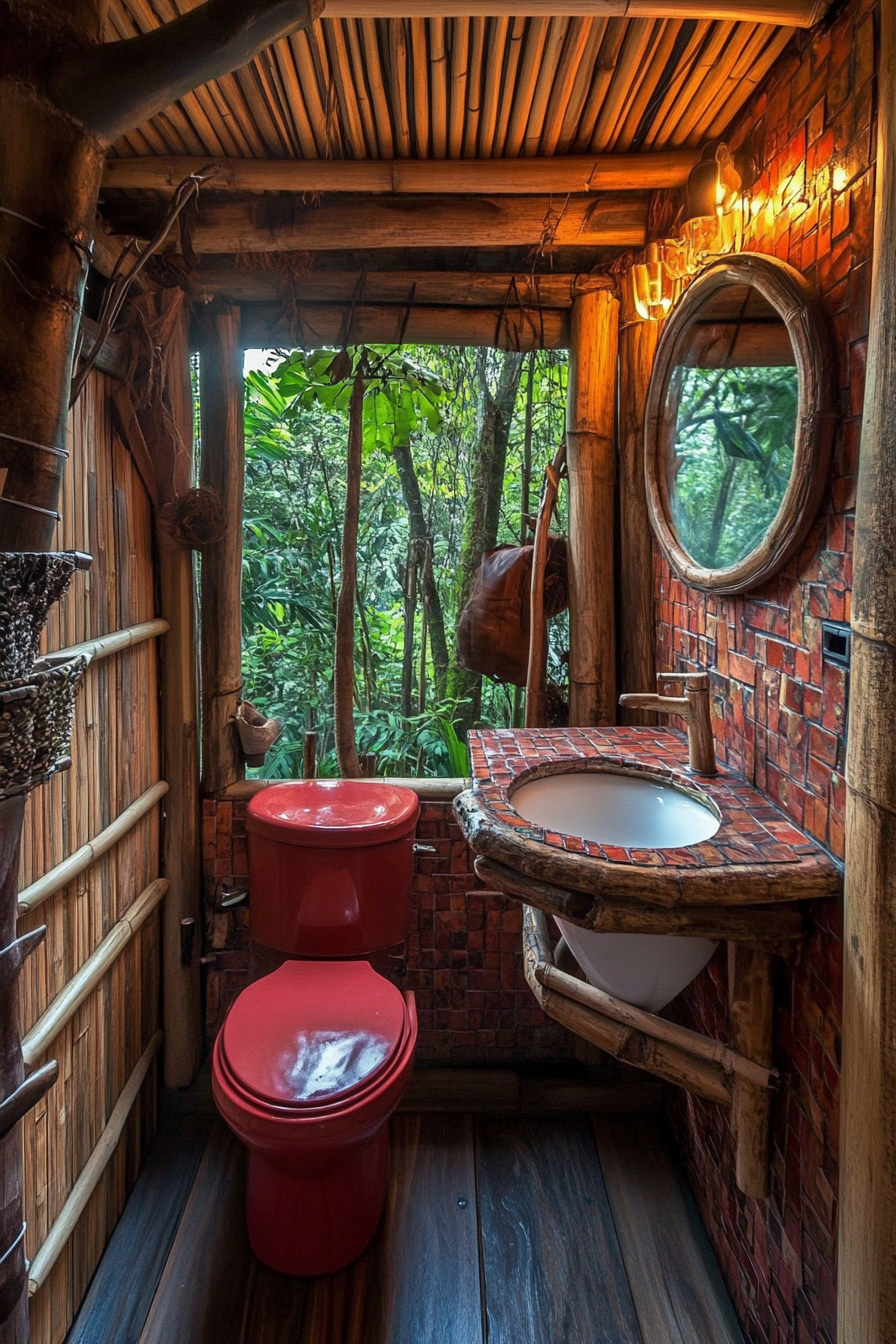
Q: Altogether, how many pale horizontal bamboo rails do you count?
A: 4